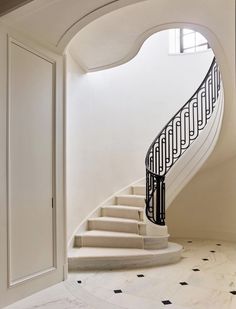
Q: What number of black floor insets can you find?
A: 11